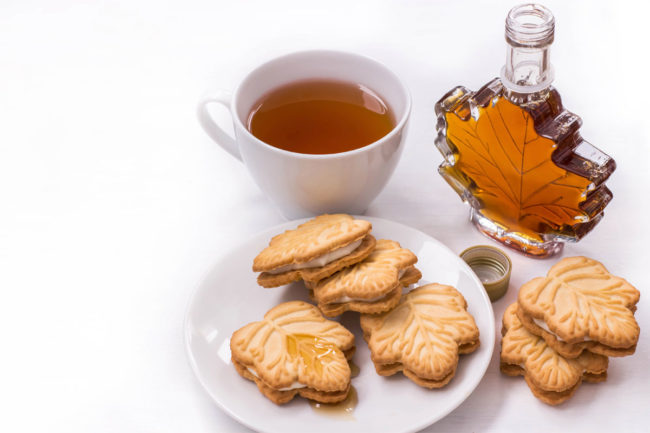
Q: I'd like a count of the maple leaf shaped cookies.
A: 6